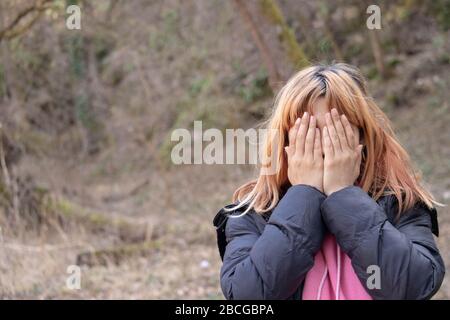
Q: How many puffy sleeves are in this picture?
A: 2